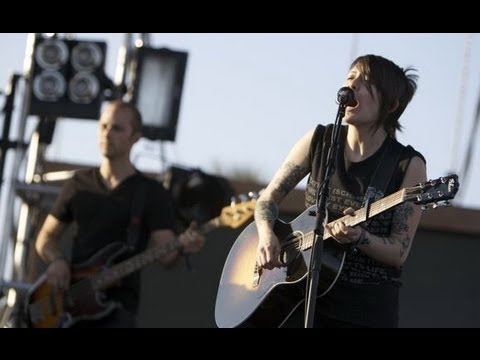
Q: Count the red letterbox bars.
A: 0